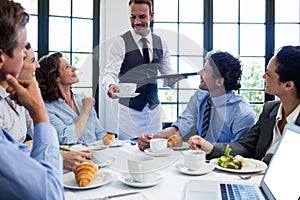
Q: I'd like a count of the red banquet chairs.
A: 0